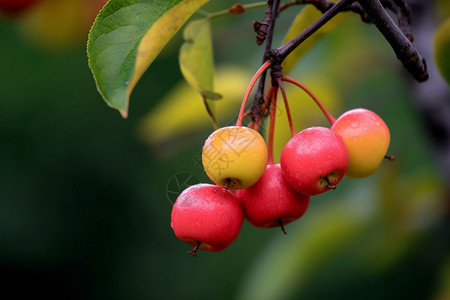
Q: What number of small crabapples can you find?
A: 5